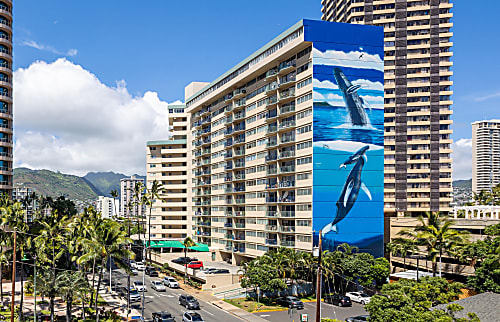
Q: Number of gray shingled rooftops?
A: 1